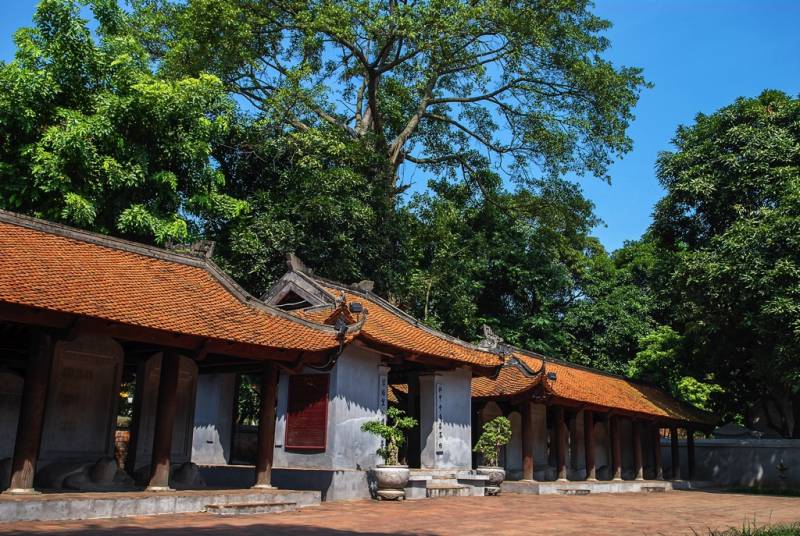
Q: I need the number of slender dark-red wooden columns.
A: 11